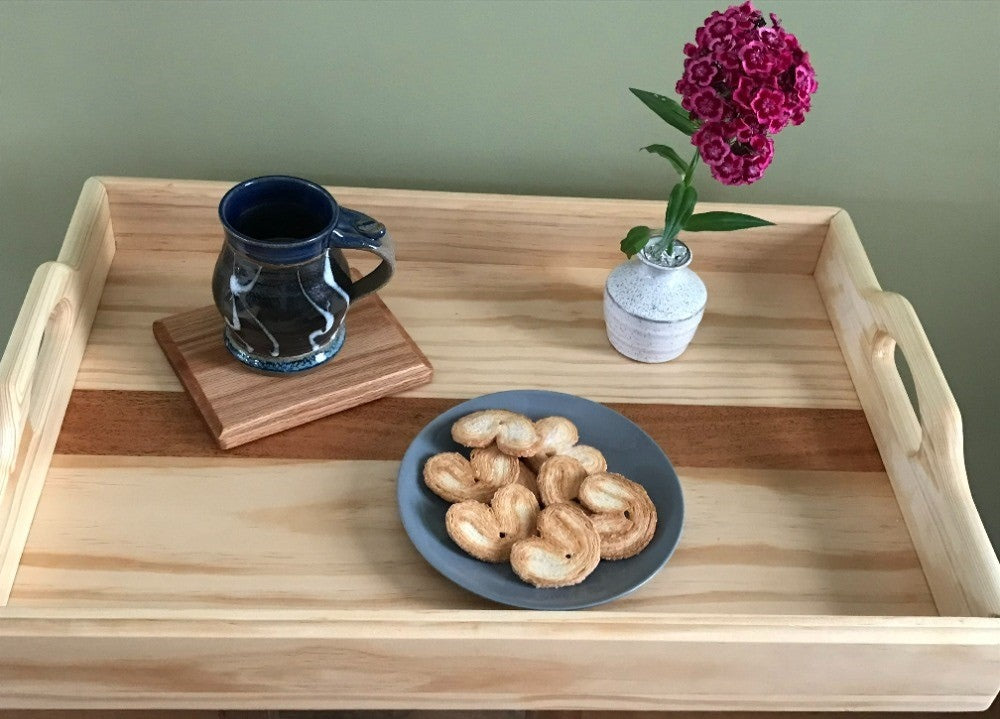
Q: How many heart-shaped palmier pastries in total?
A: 7